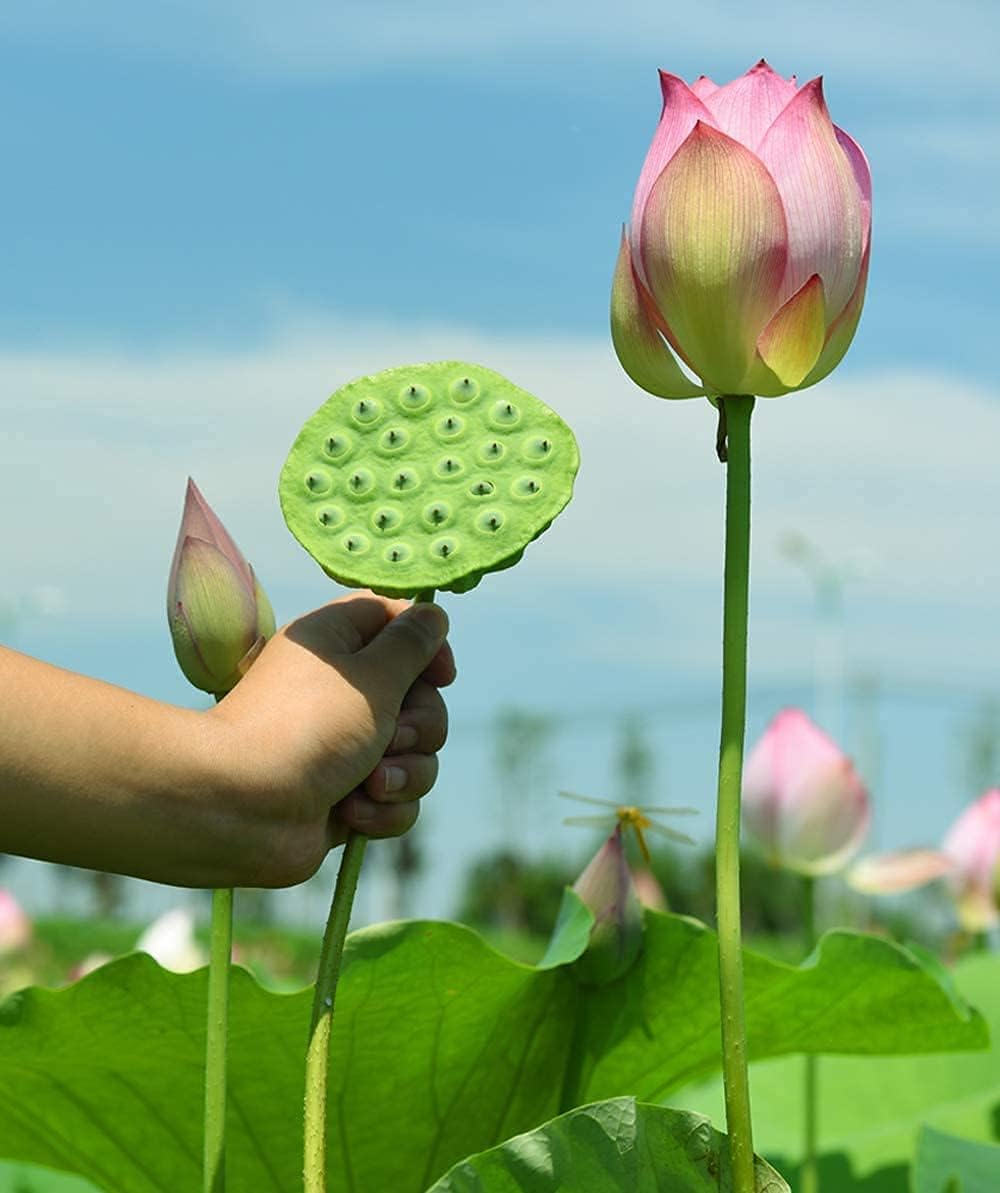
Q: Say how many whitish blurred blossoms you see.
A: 1